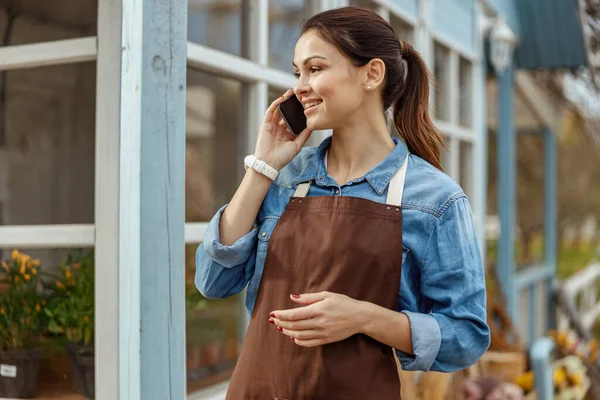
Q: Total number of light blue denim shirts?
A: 1